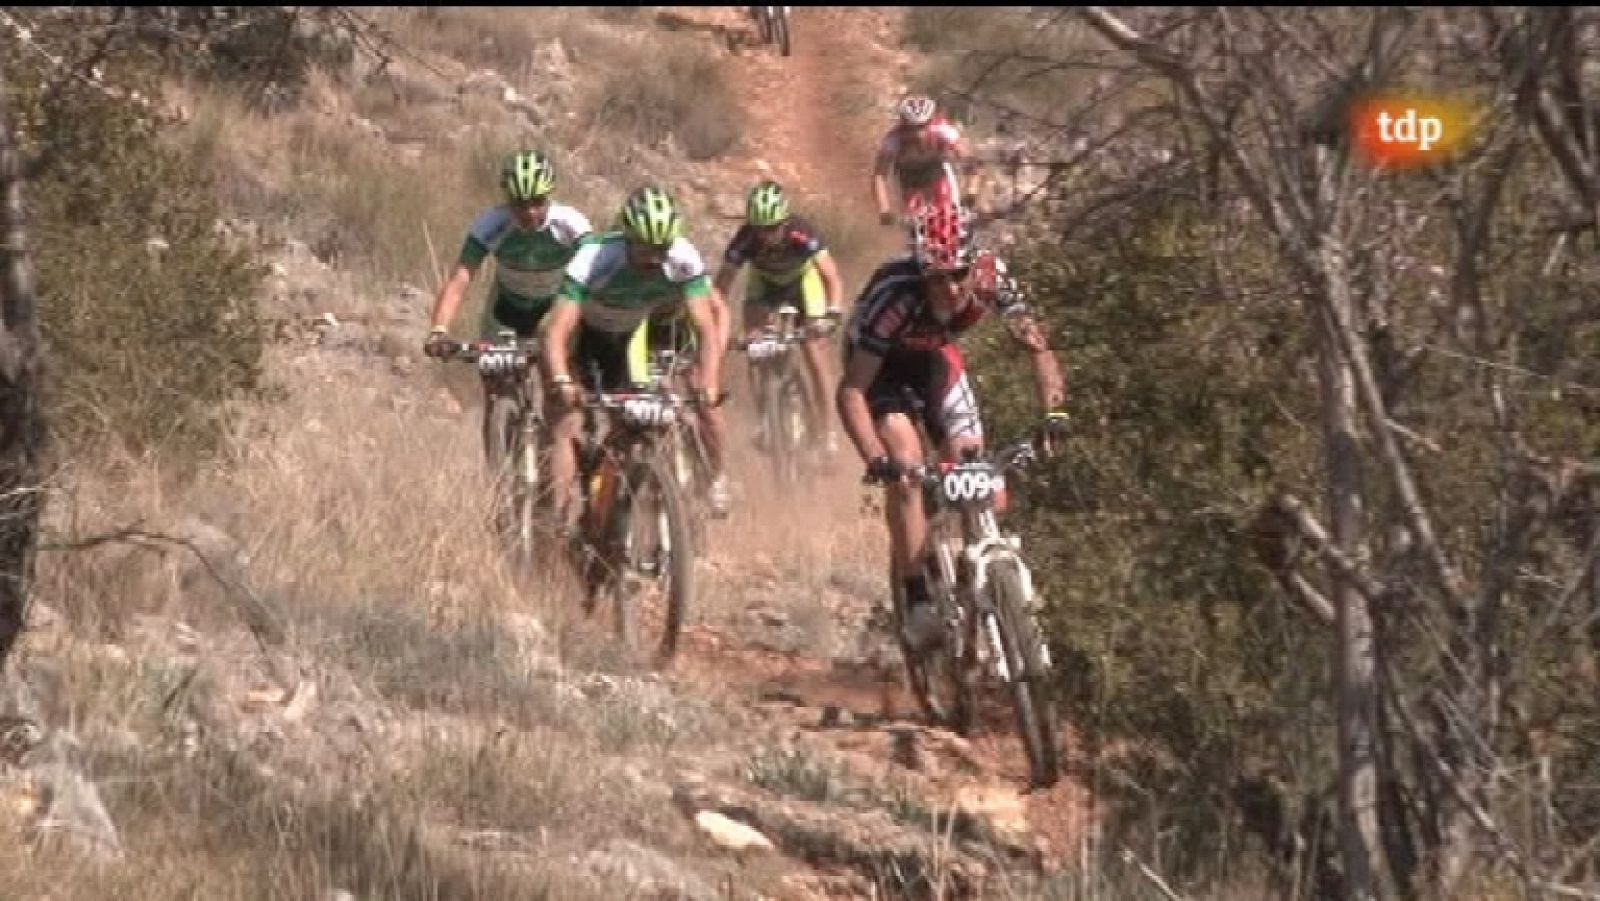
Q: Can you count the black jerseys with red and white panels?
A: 1